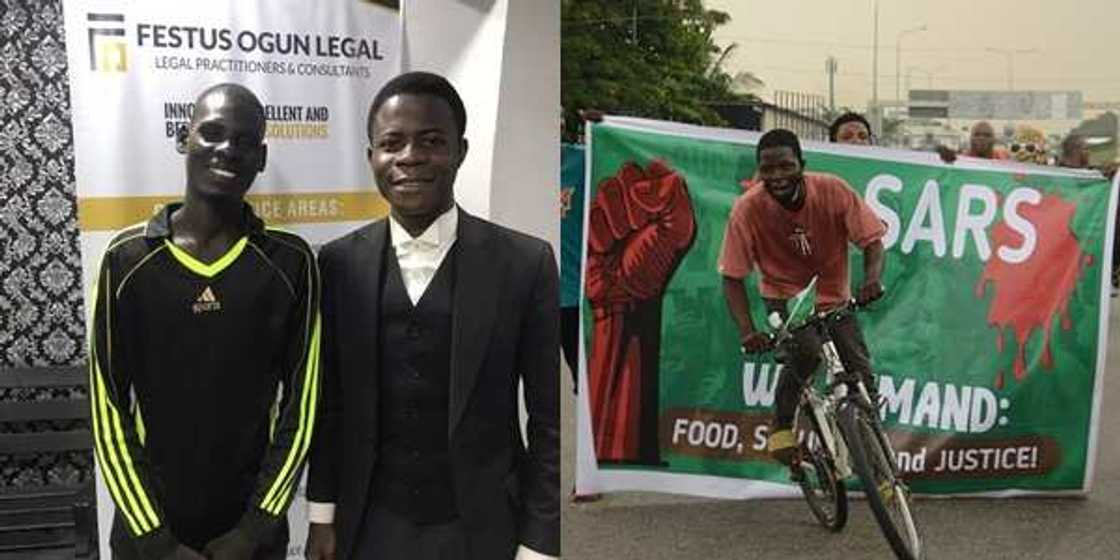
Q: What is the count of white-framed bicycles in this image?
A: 1